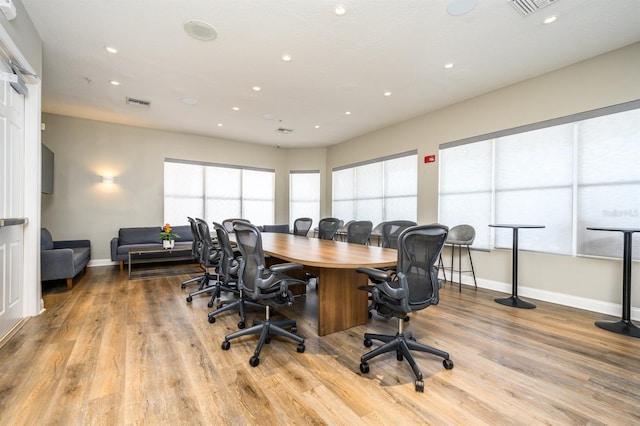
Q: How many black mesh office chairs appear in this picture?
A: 10